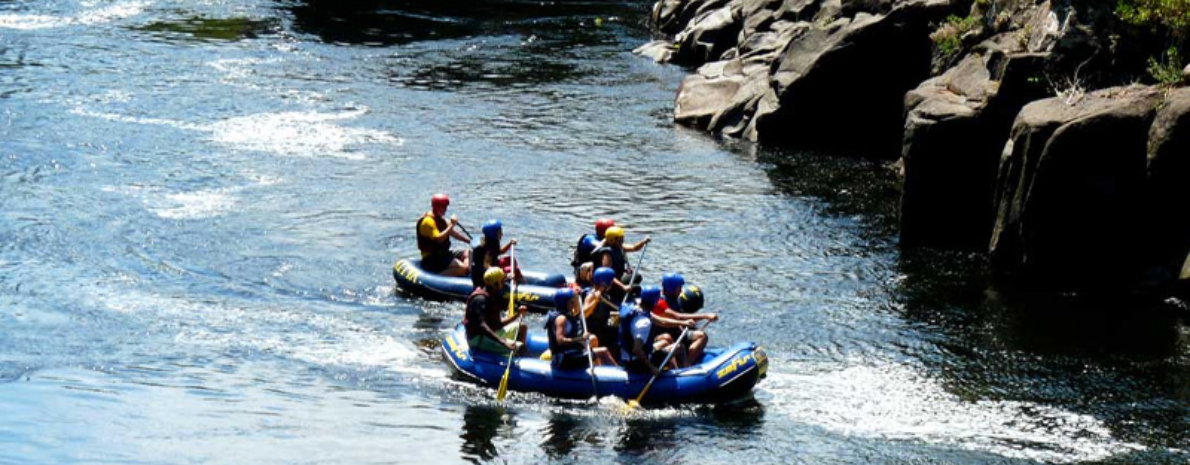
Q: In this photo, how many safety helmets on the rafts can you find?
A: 9